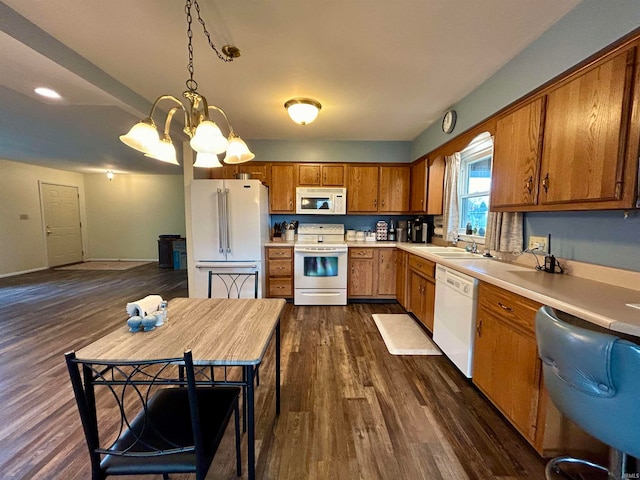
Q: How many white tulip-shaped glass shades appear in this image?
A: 5